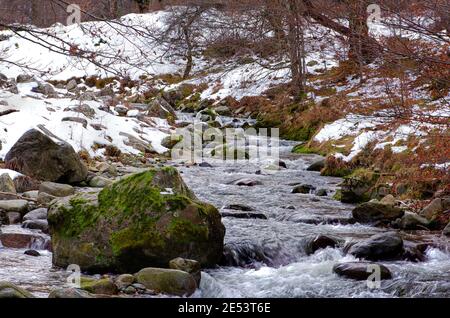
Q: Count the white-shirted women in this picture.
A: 0